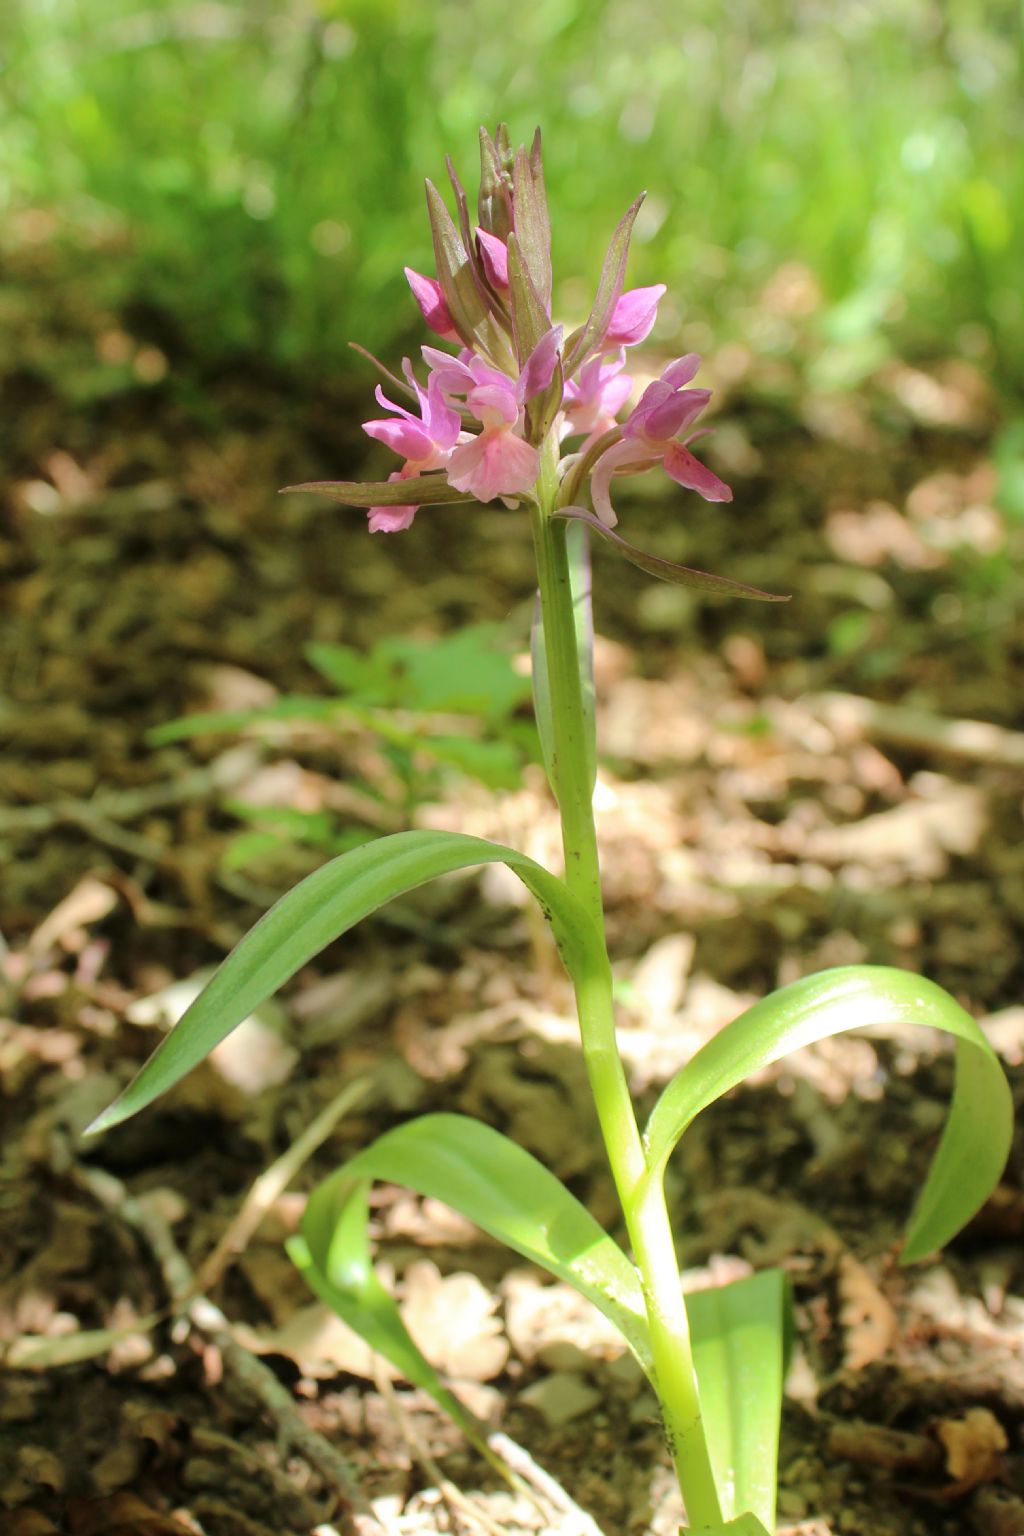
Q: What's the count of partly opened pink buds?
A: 3